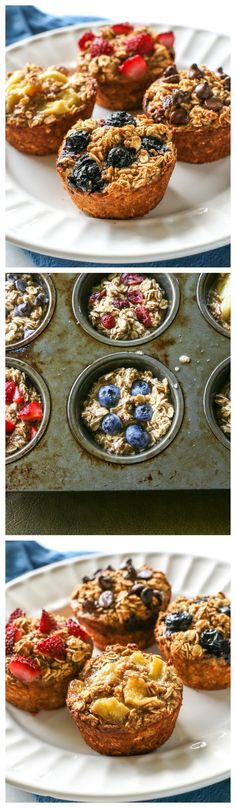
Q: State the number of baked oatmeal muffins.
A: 8